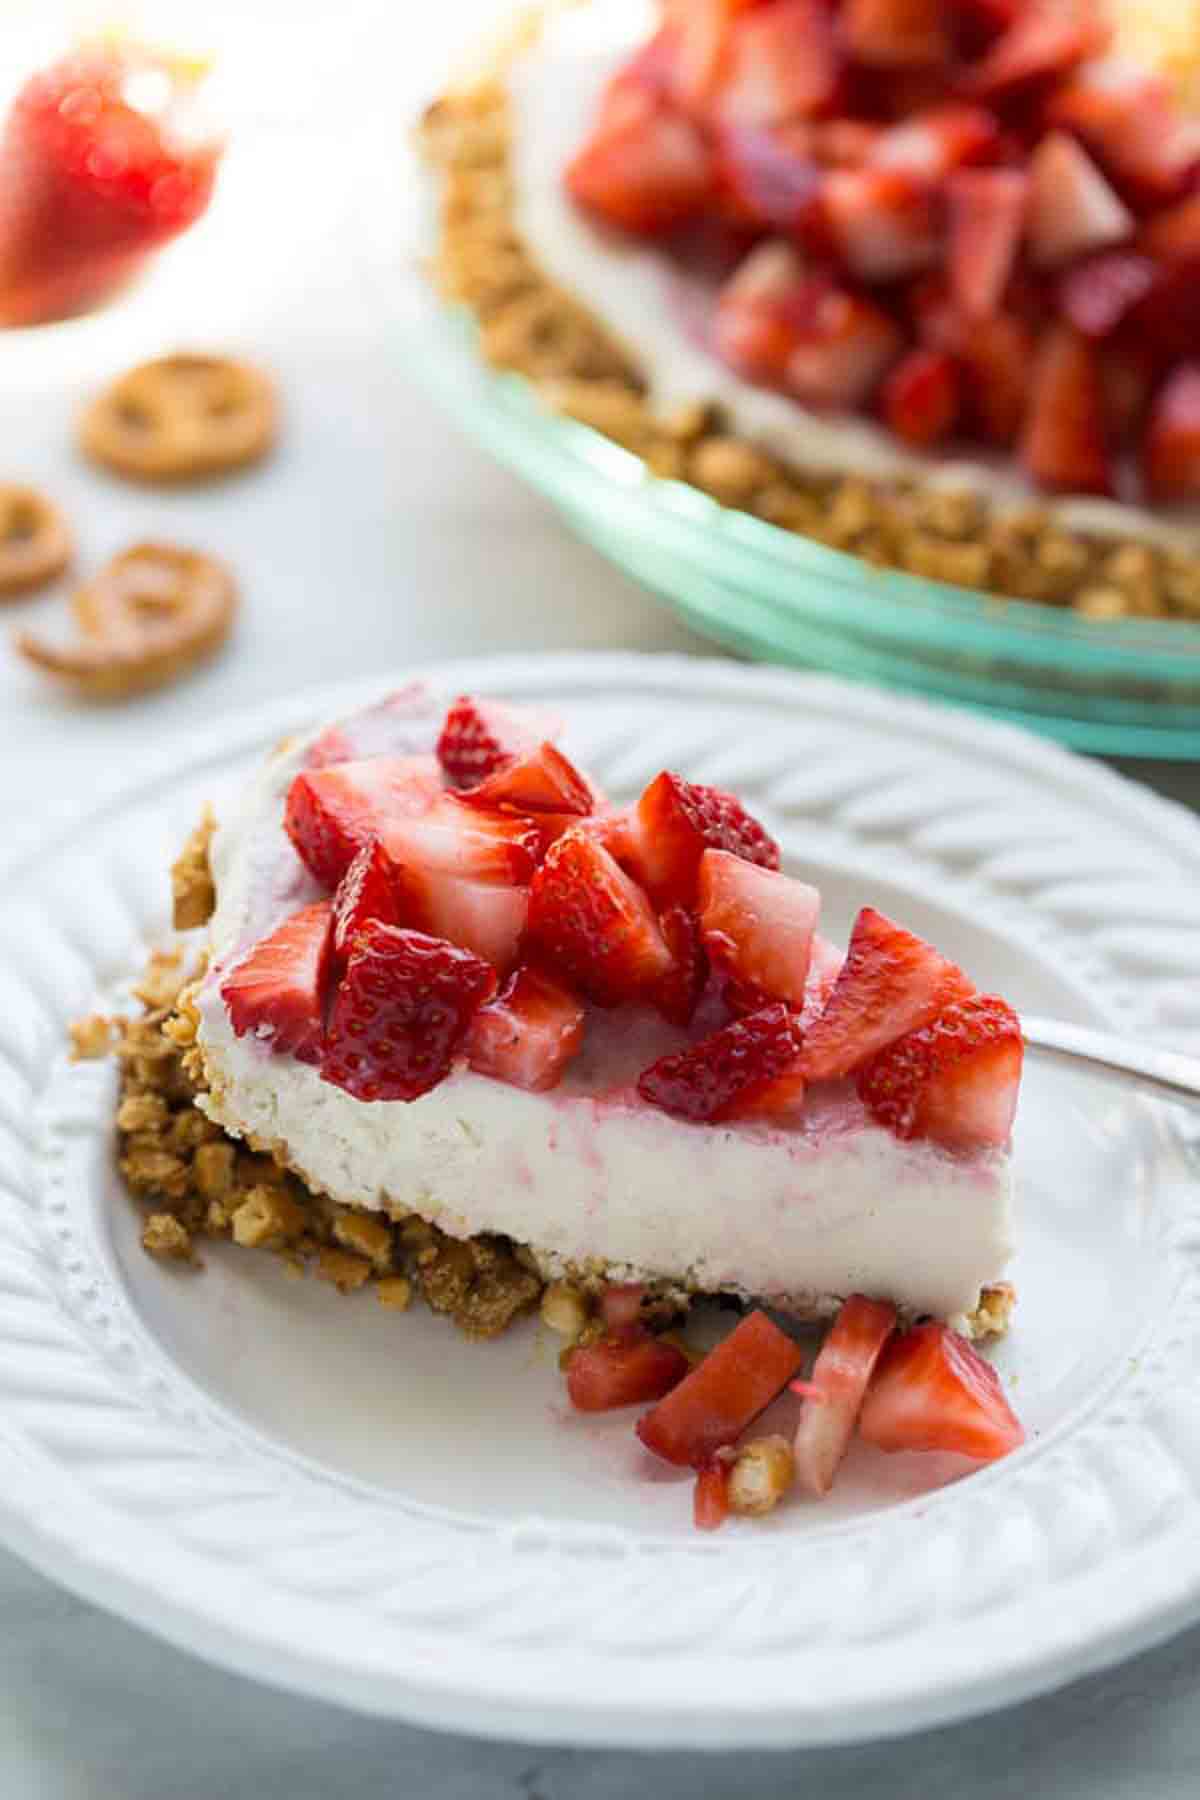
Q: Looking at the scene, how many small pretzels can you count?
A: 3